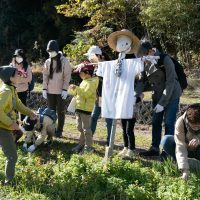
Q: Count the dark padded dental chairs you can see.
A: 0